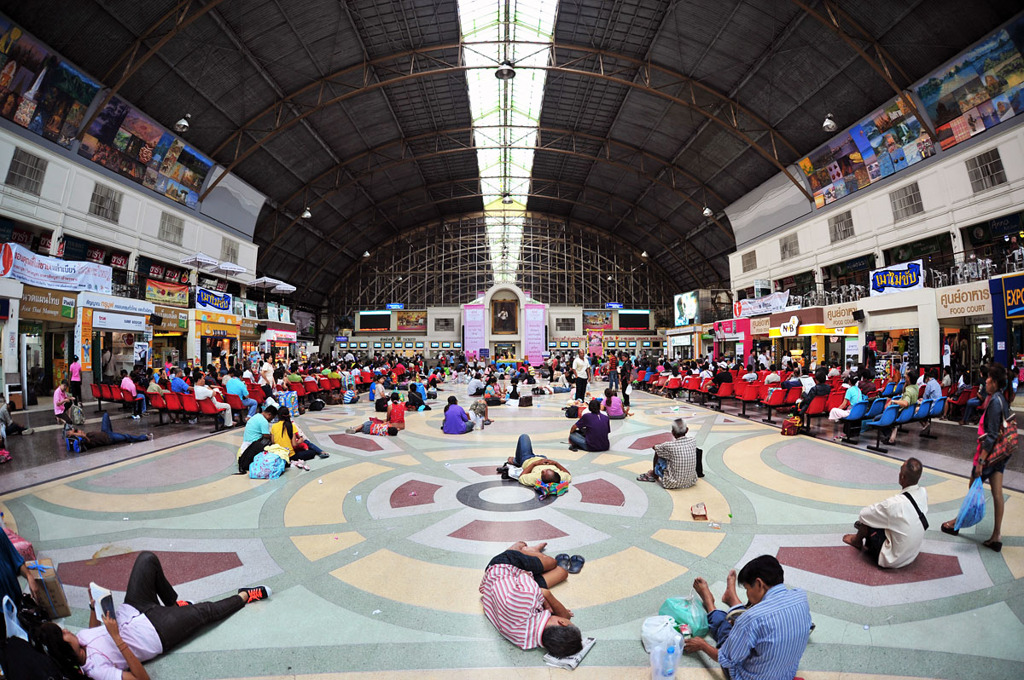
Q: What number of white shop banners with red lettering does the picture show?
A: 2